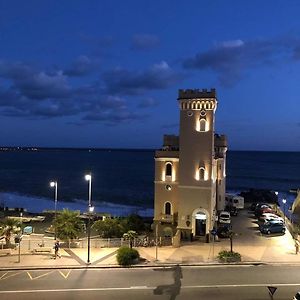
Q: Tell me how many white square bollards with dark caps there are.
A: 0